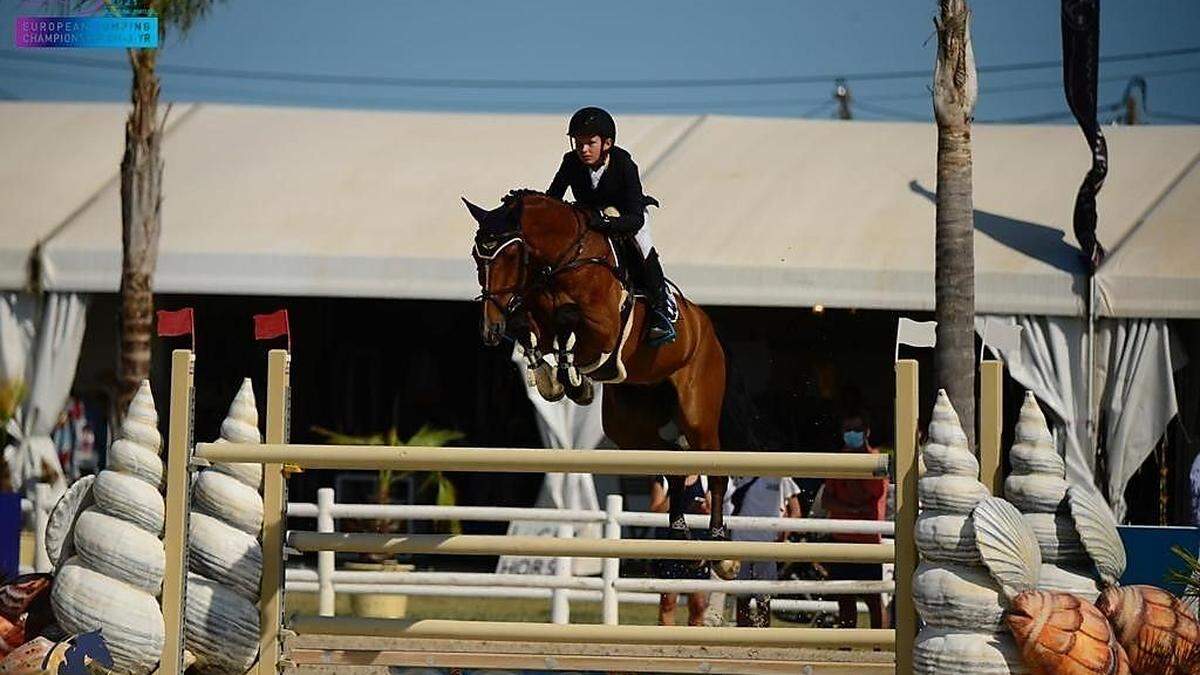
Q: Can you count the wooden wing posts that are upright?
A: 4